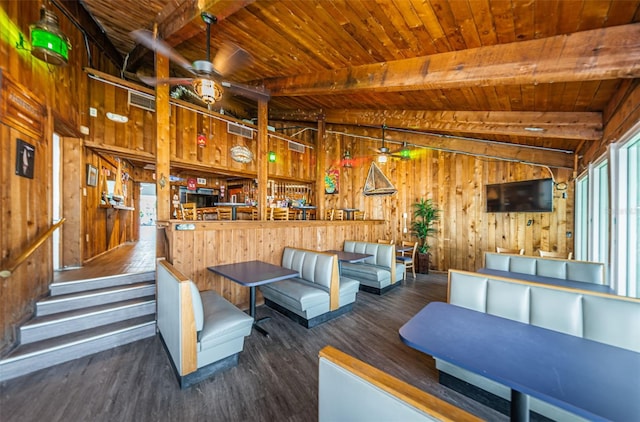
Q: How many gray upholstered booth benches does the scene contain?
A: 6